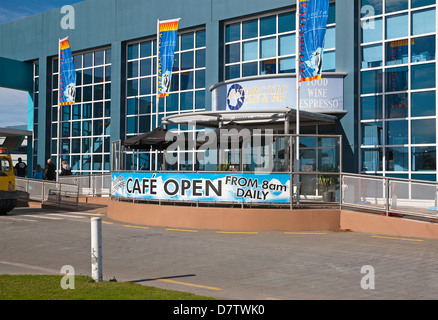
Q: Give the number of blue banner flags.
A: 3